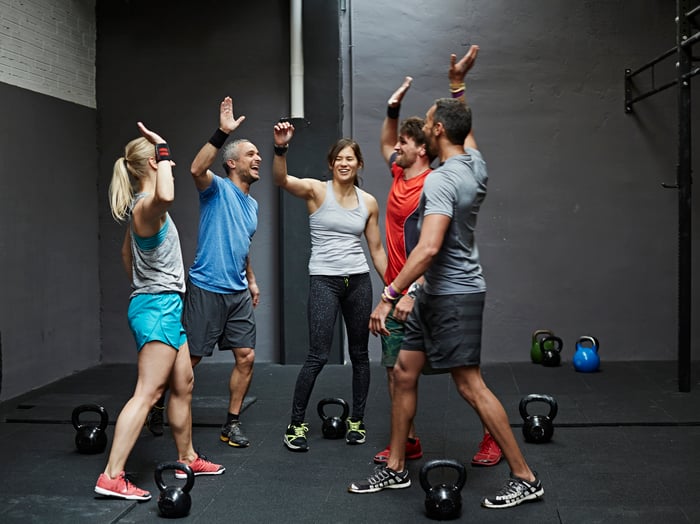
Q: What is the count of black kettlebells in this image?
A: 6